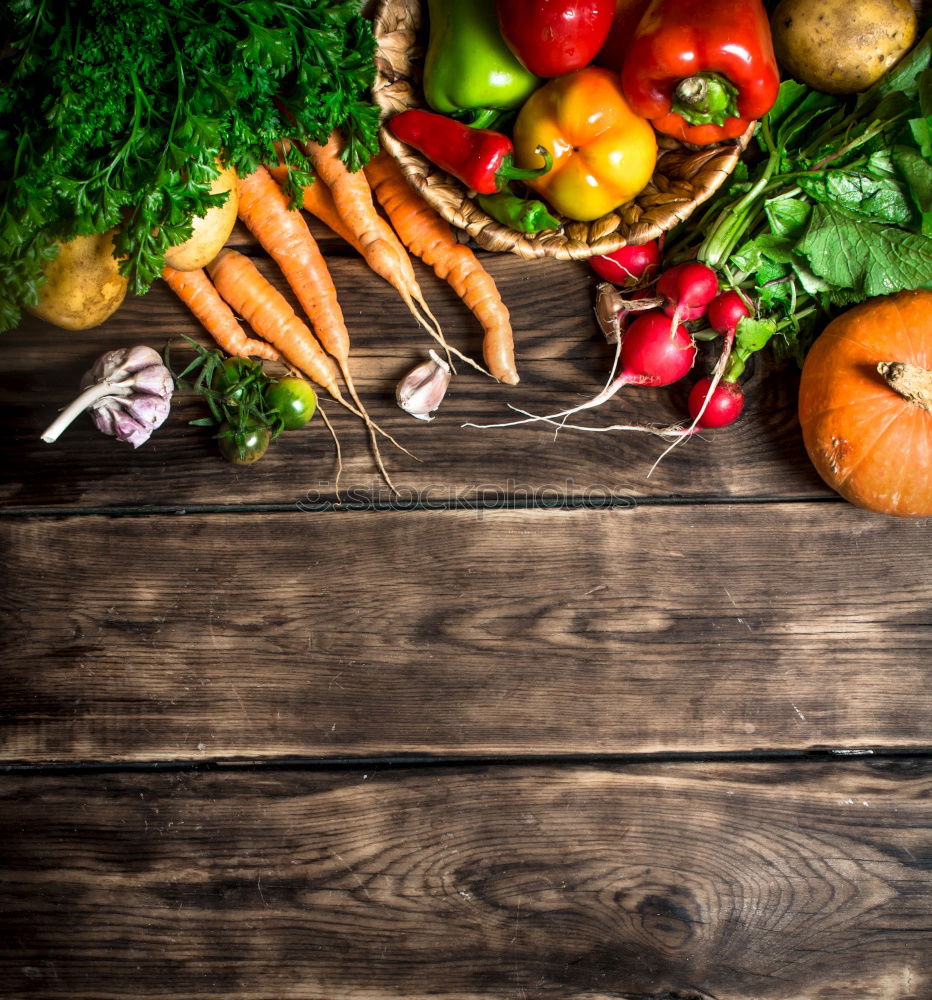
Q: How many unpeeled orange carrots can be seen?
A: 6